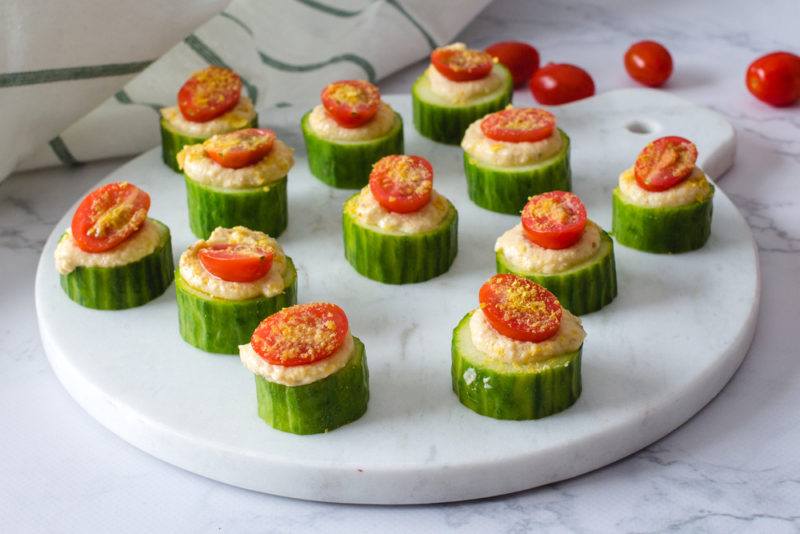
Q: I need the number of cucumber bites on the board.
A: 12